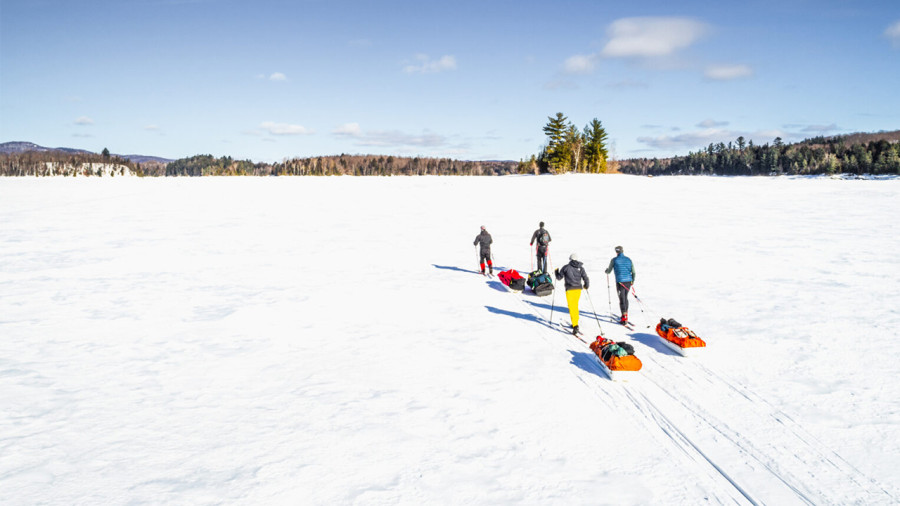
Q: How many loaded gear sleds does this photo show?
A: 4